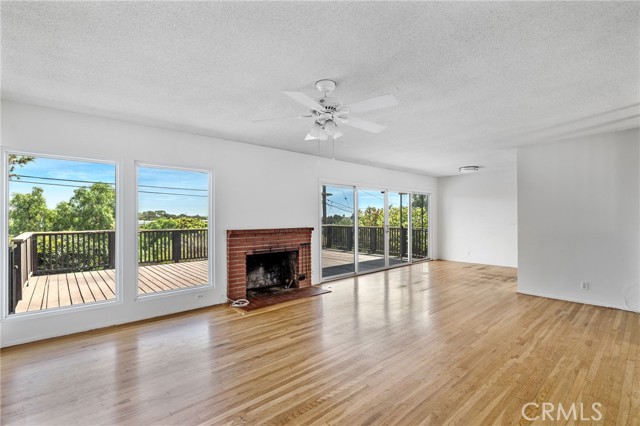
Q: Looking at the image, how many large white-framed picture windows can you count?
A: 2